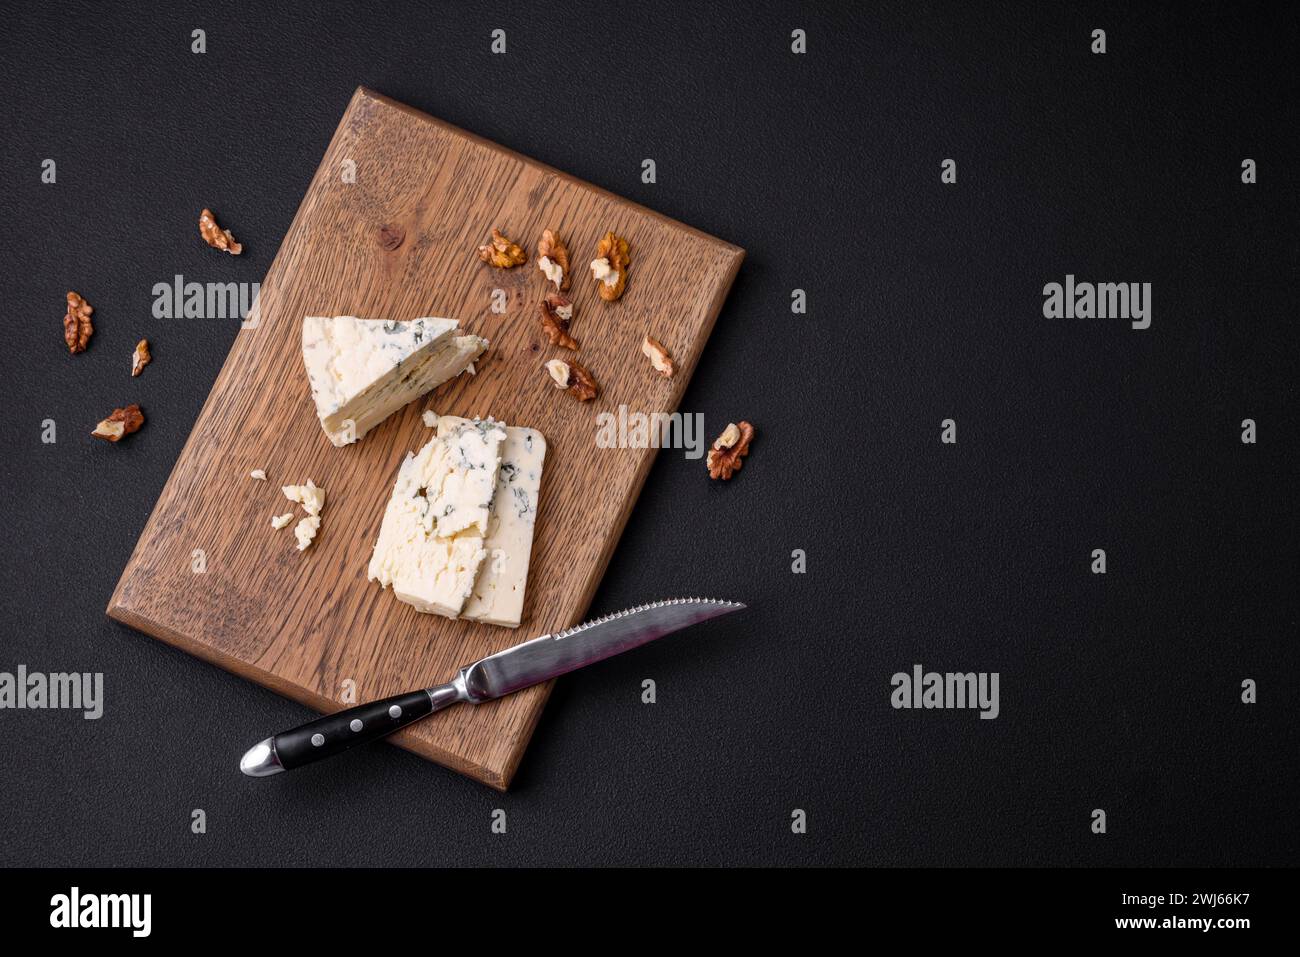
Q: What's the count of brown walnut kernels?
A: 11